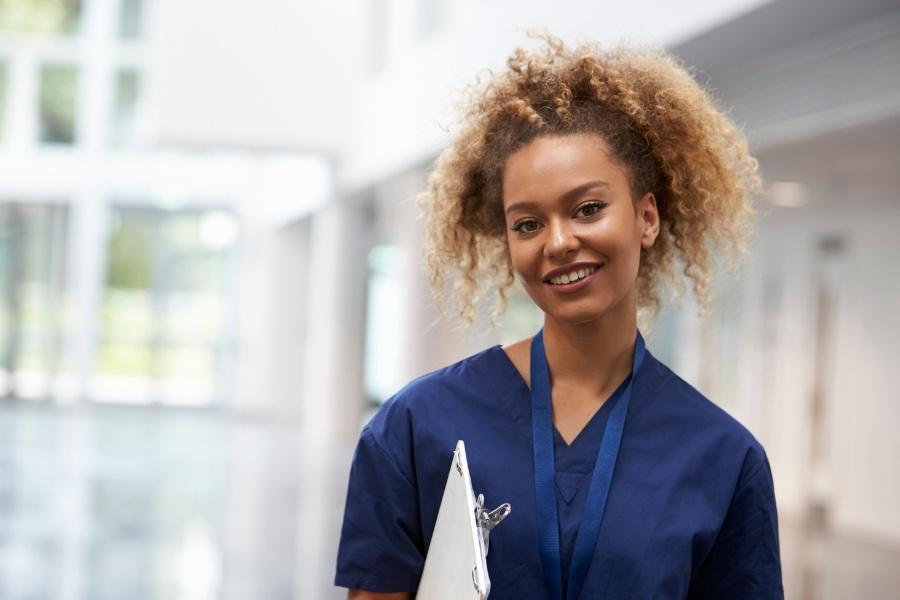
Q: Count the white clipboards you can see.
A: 1